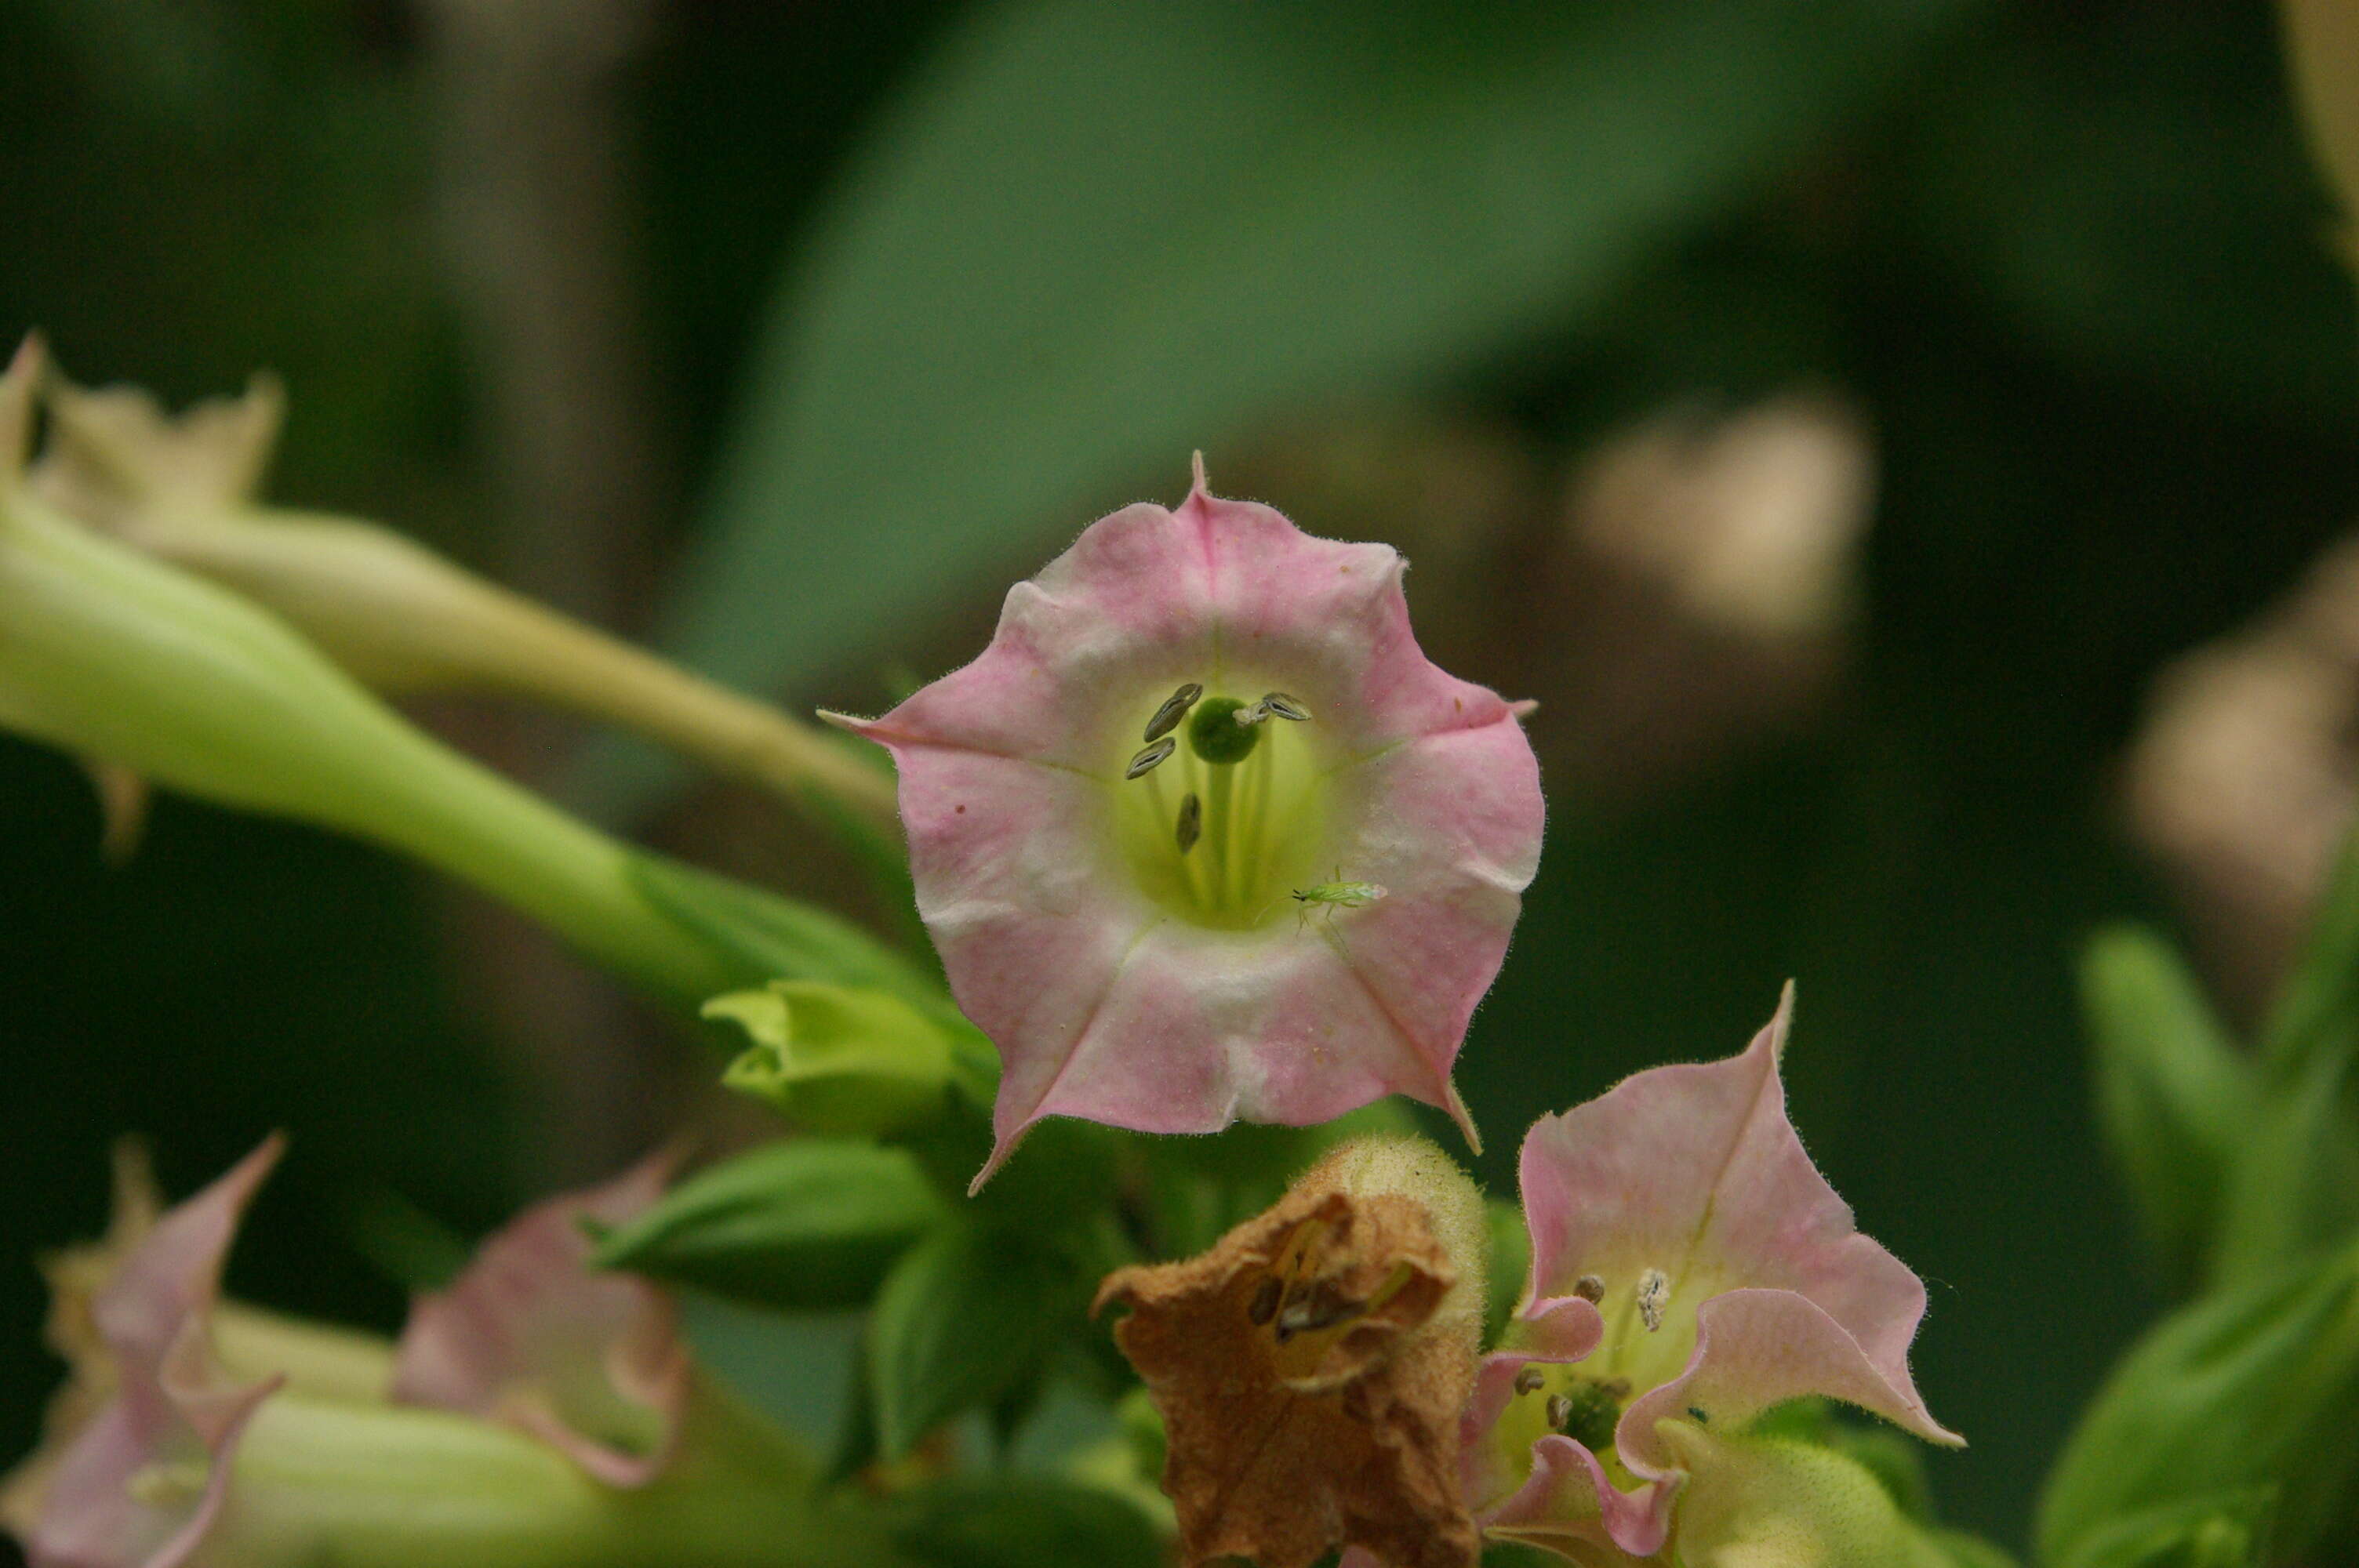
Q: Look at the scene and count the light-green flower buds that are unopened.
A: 1